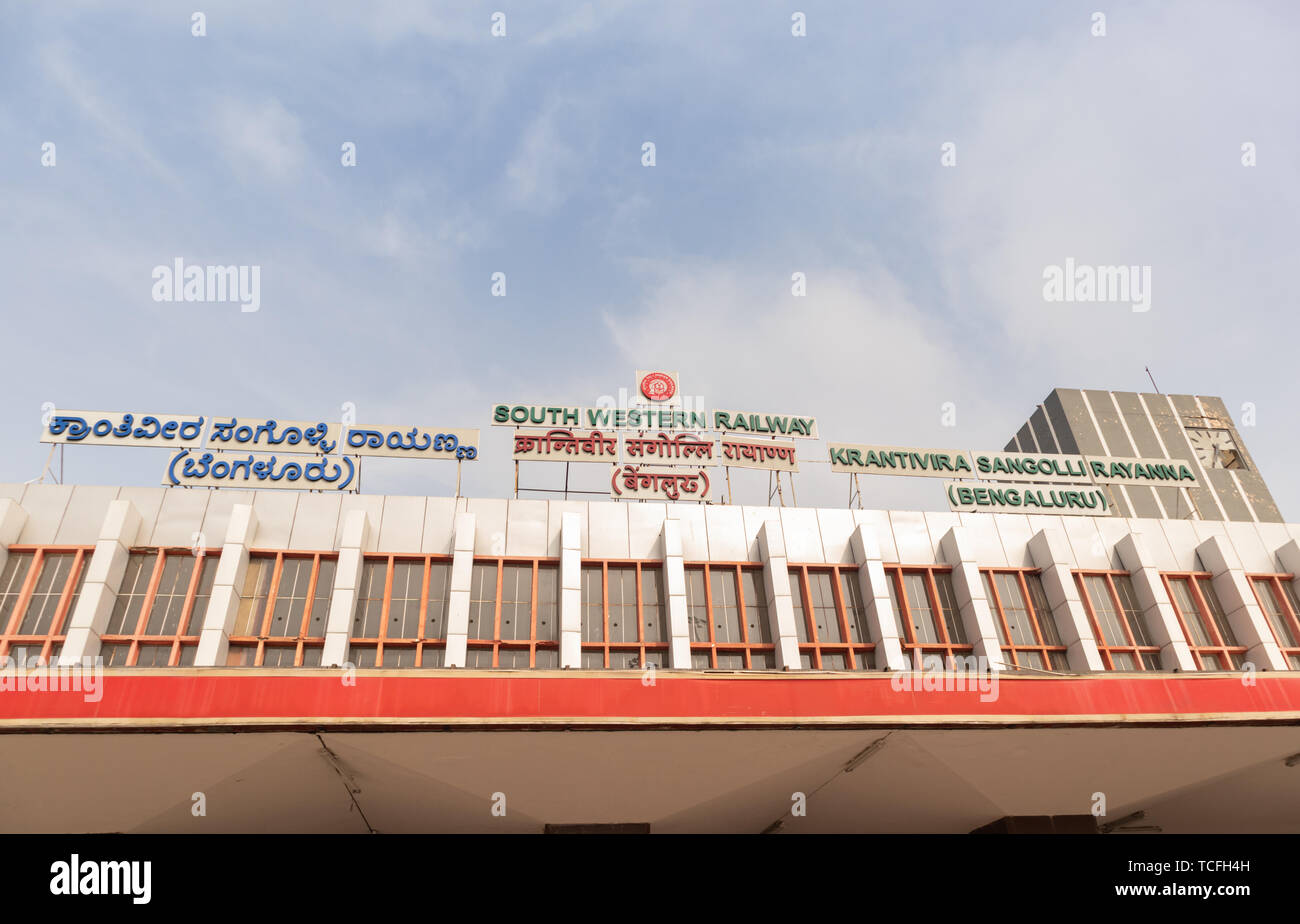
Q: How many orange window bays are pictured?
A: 13